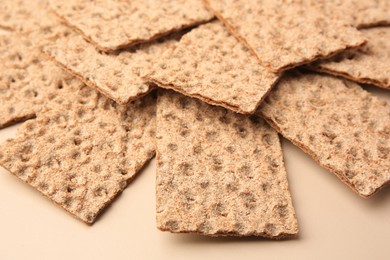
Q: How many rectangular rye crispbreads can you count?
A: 11